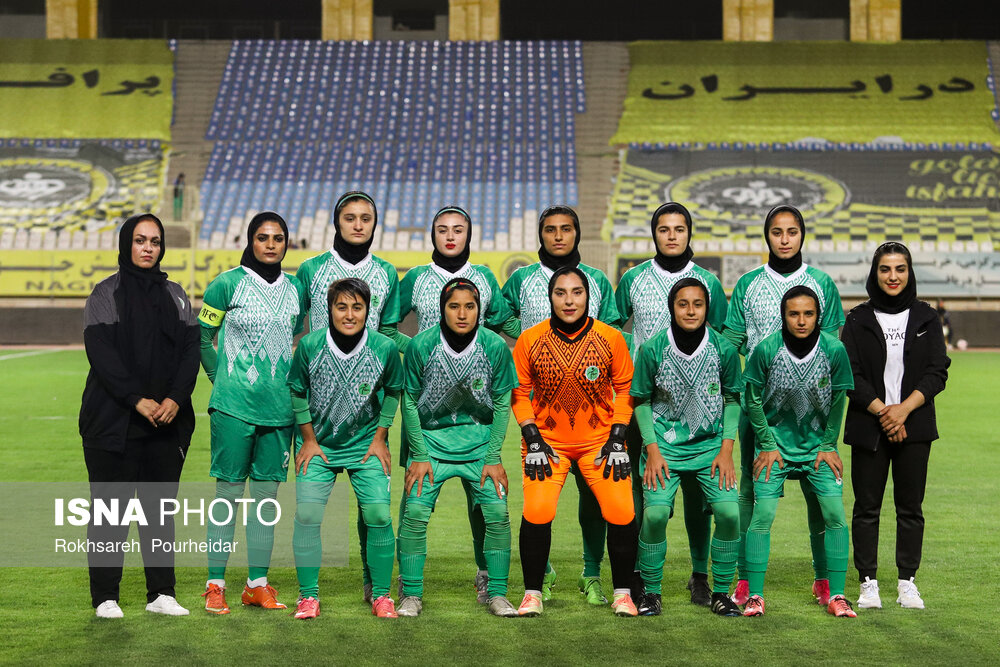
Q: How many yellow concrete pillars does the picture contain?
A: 5